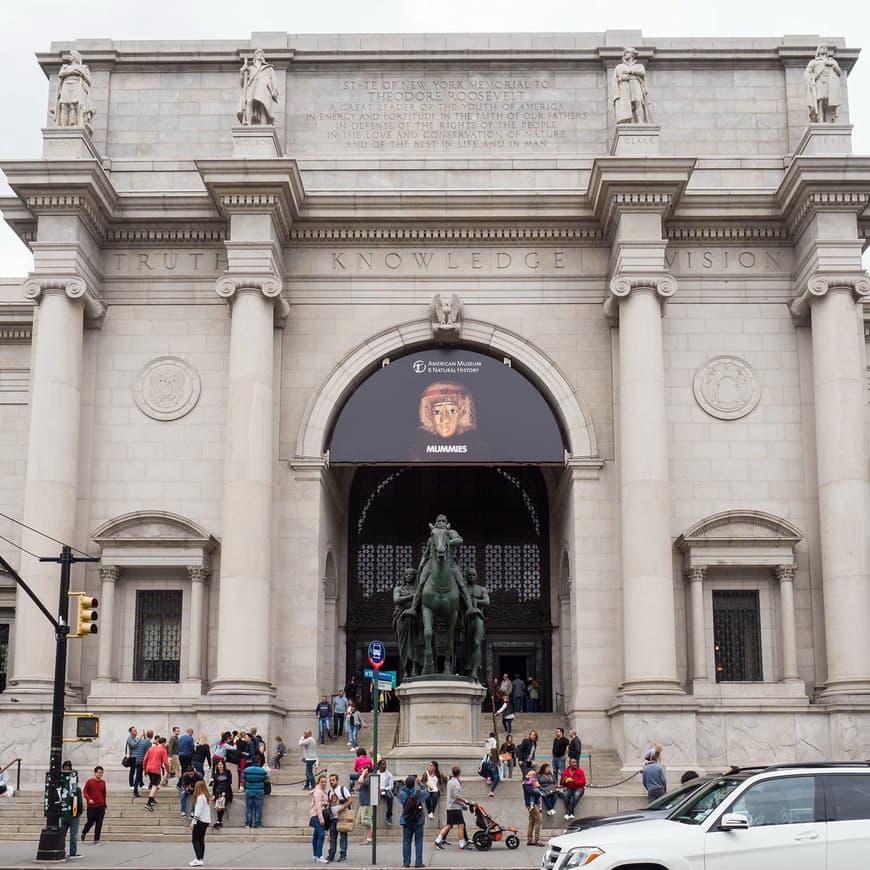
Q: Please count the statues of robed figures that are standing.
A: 4